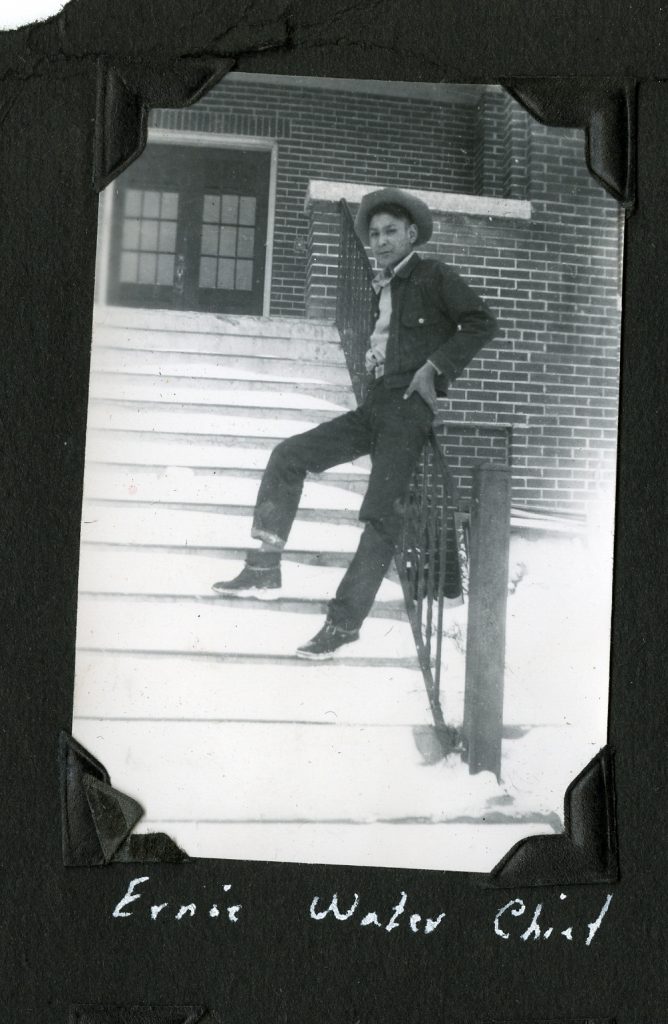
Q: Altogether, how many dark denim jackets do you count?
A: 1